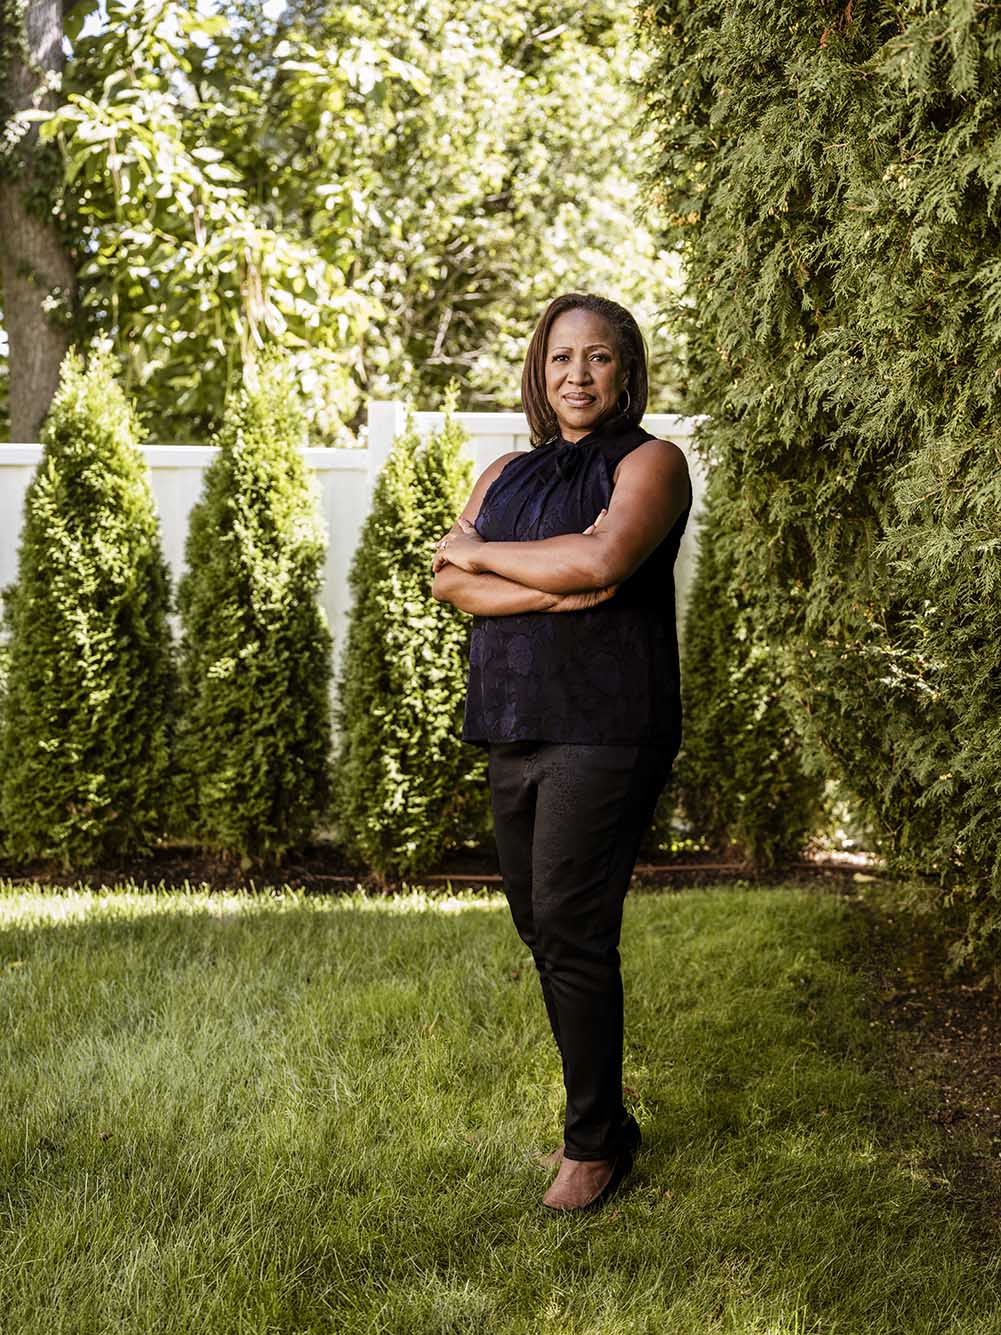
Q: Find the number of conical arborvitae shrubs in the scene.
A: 4